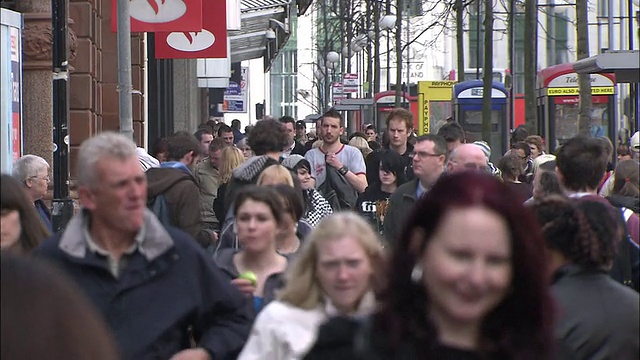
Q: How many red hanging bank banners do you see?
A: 2